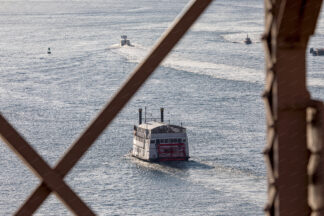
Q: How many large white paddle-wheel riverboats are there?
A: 1